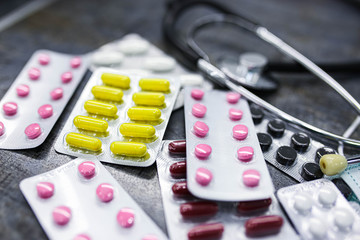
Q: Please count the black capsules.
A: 7